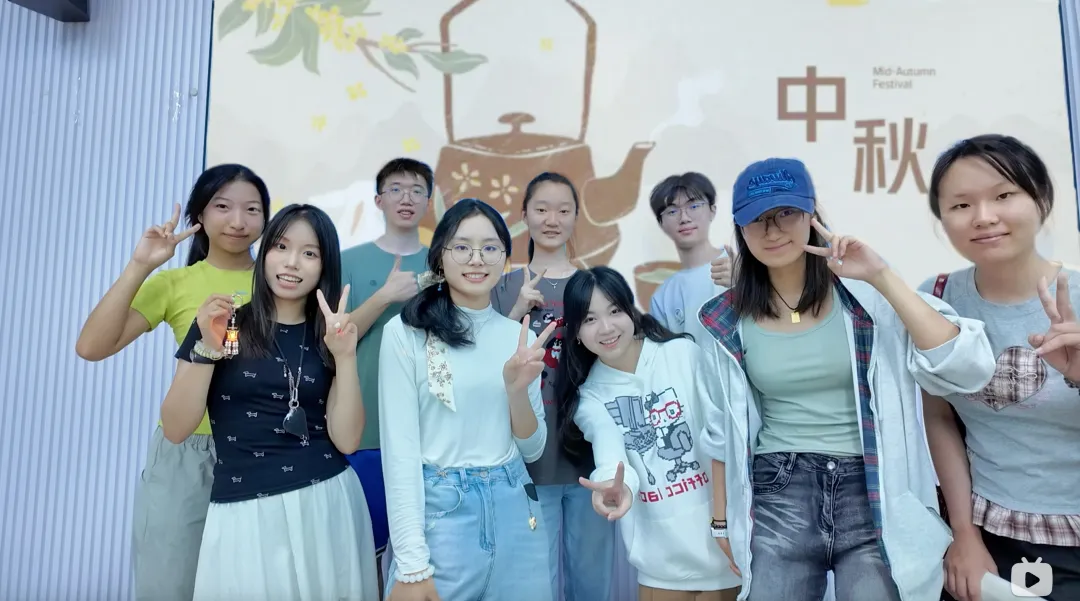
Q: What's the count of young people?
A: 9